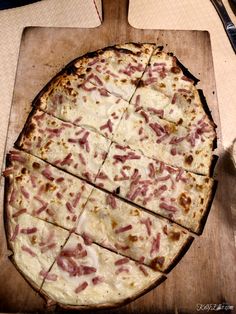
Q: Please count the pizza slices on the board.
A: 10